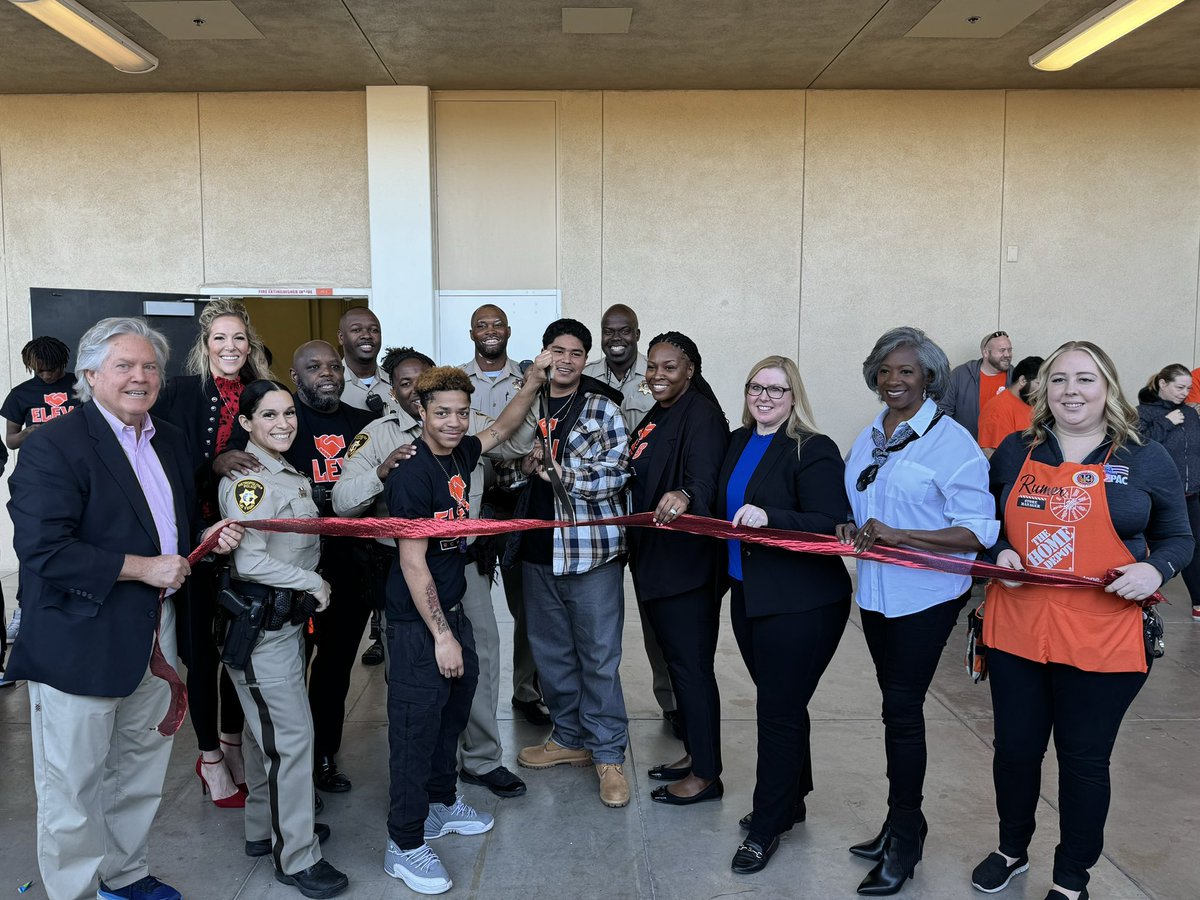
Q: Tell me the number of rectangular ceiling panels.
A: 3